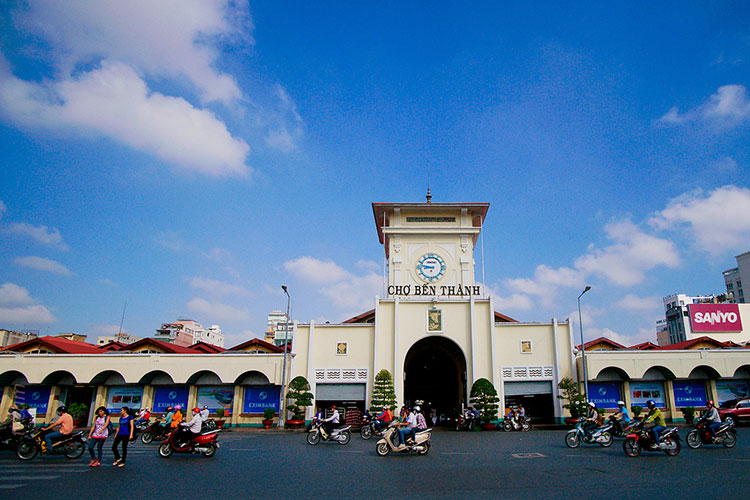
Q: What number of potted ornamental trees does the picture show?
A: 4